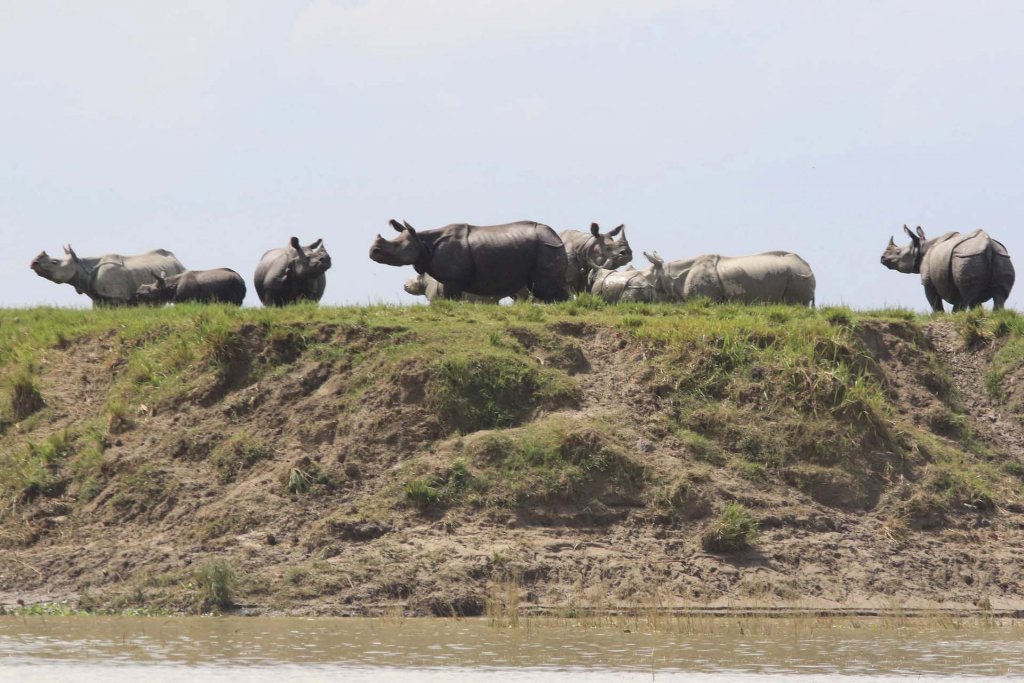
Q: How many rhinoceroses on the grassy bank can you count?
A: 9